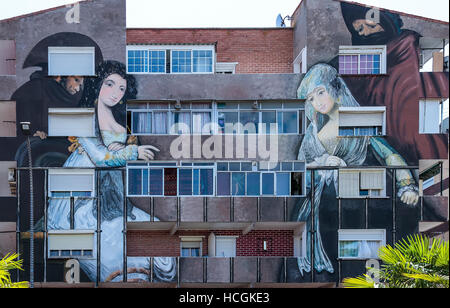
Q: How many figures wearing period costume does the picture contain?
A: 4